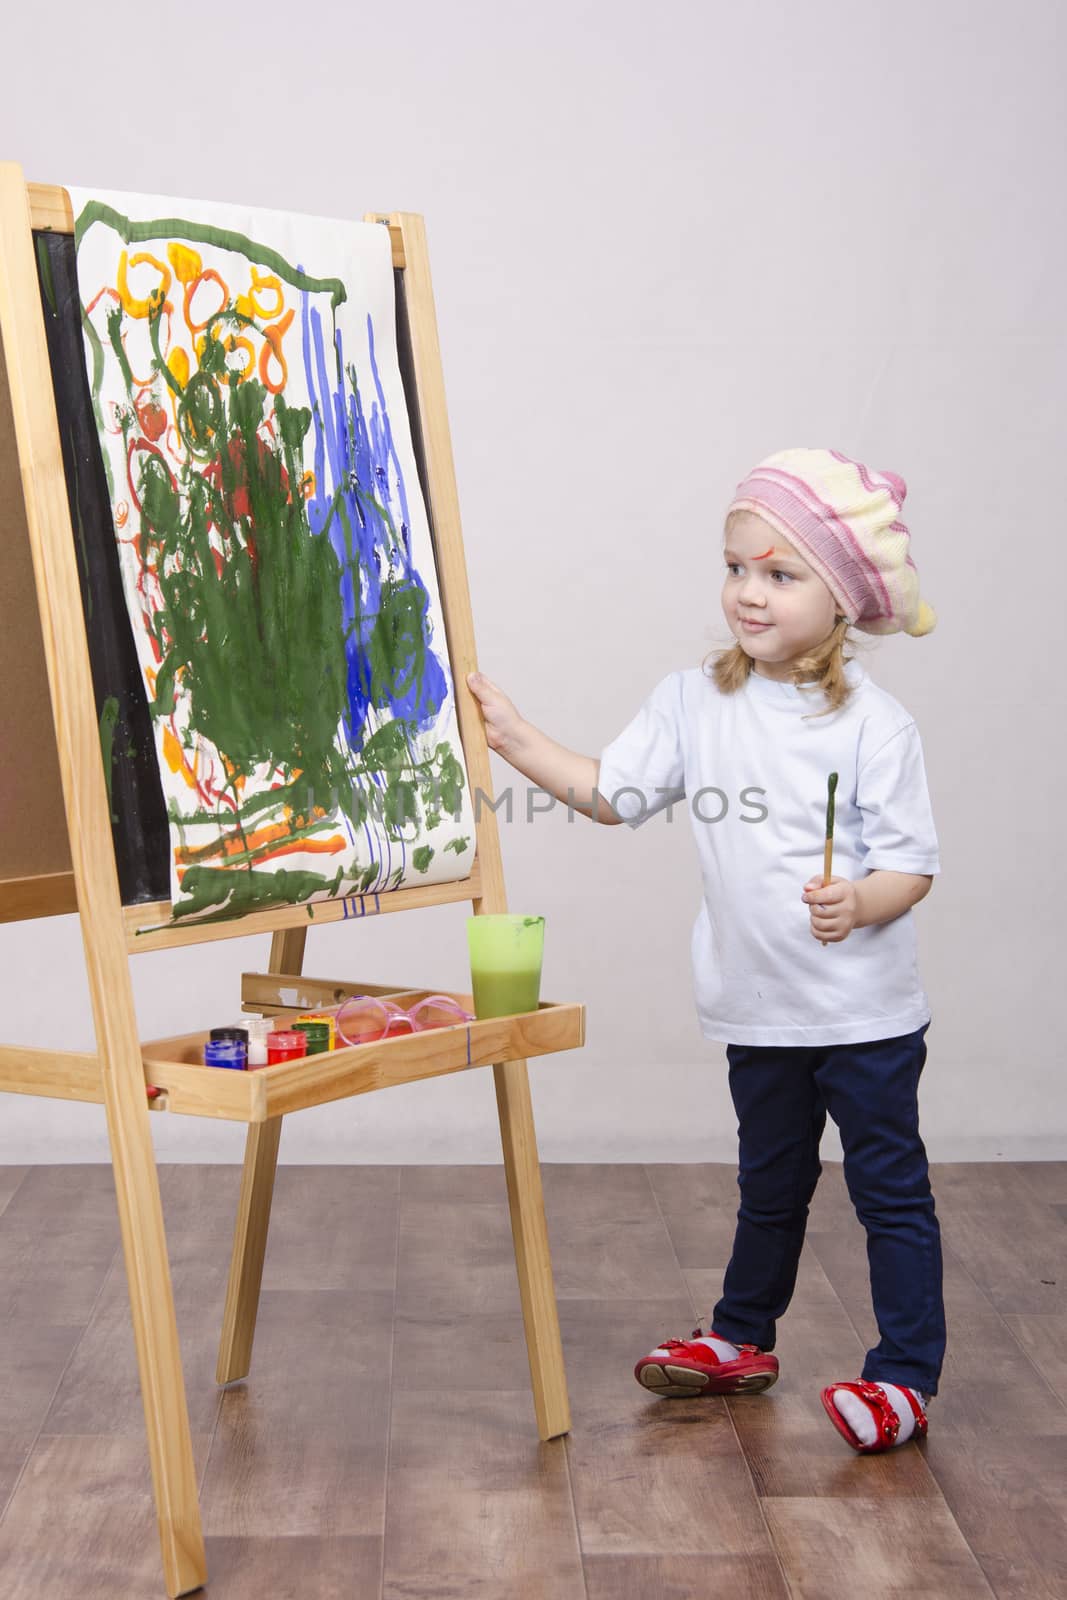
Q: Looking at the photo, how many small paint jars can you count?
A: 6